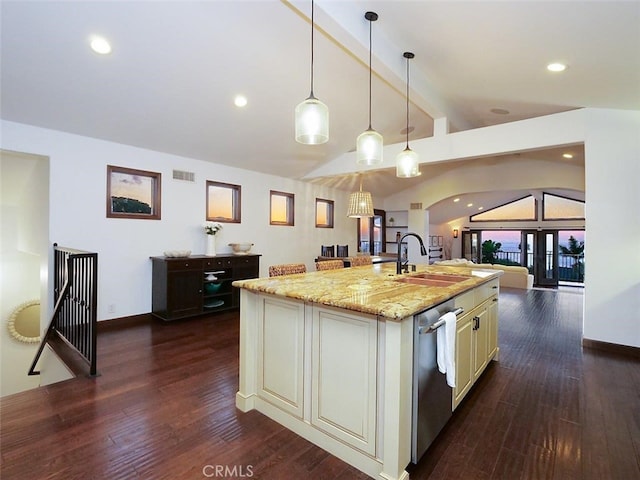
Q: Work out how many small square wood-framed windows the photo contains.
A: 4